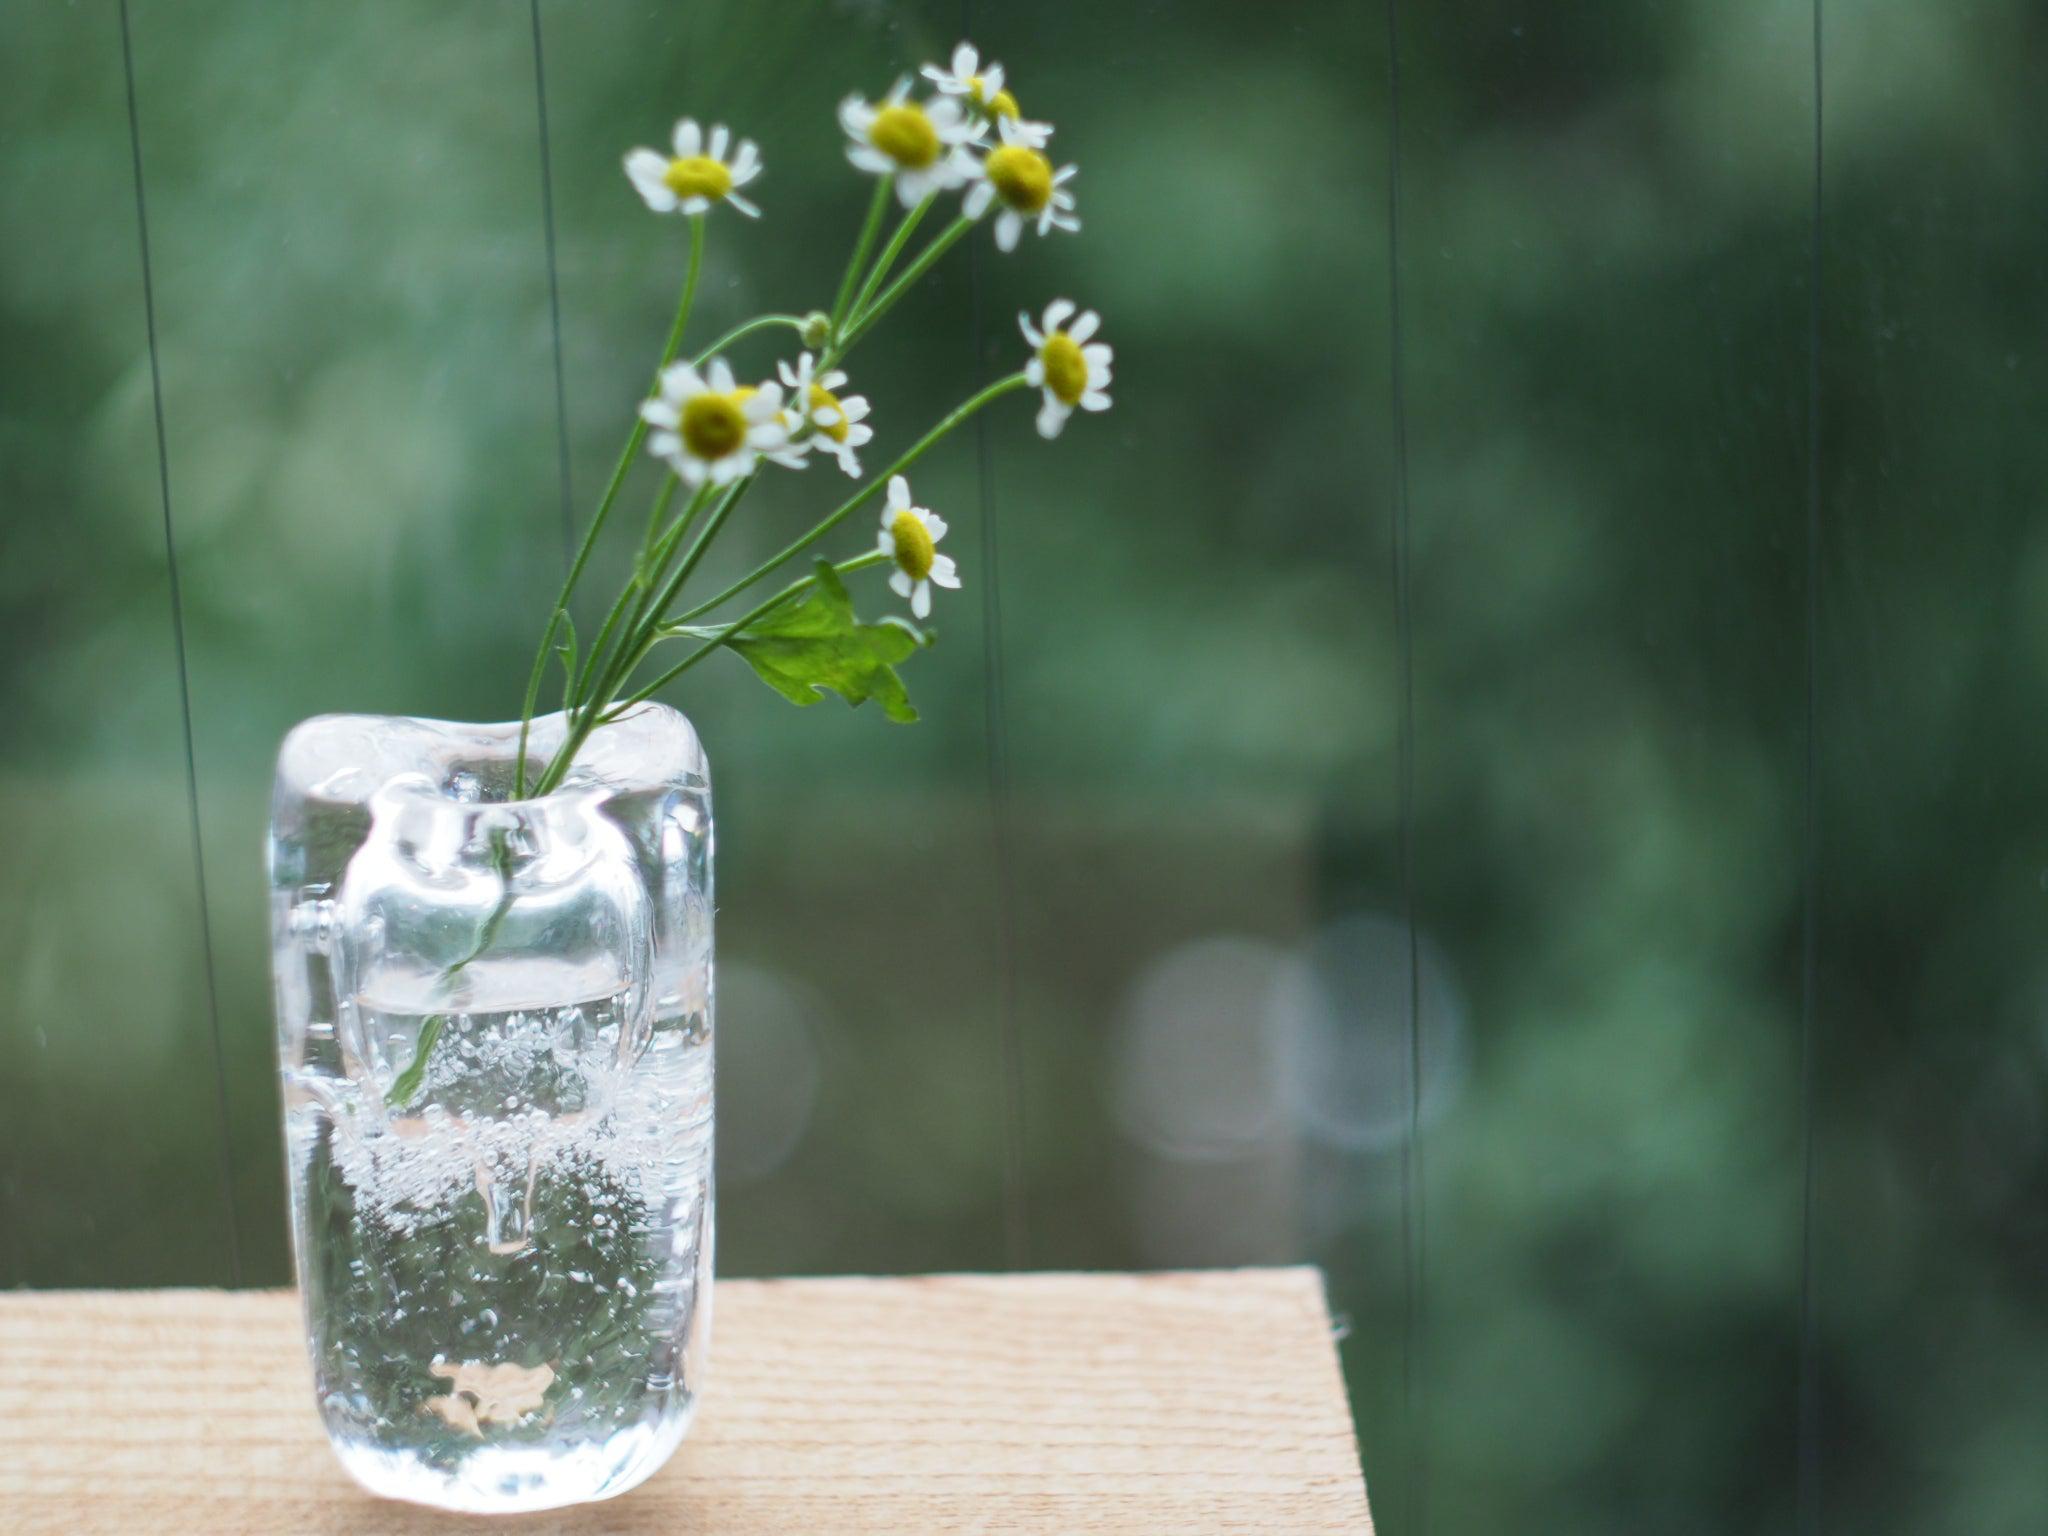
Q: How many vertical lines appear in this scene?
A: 5